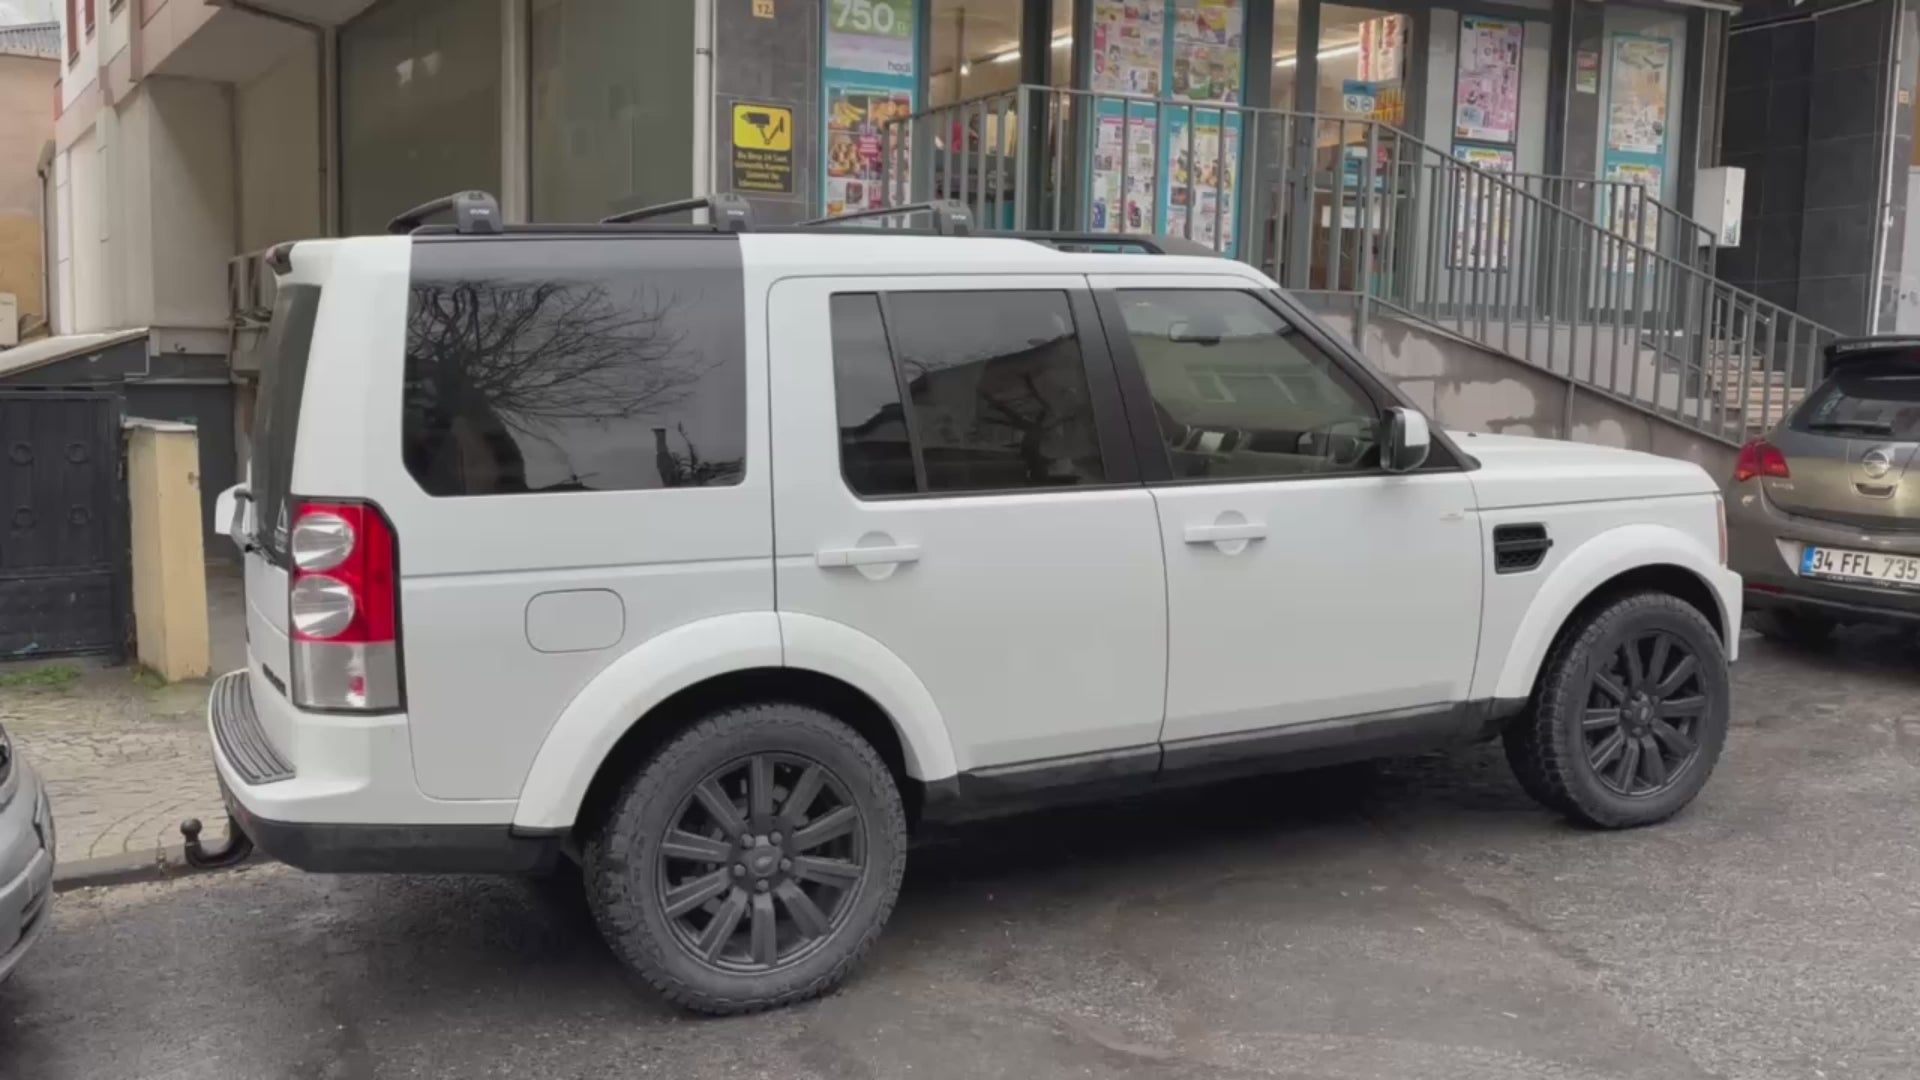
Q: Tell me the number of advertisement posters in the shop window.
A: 10